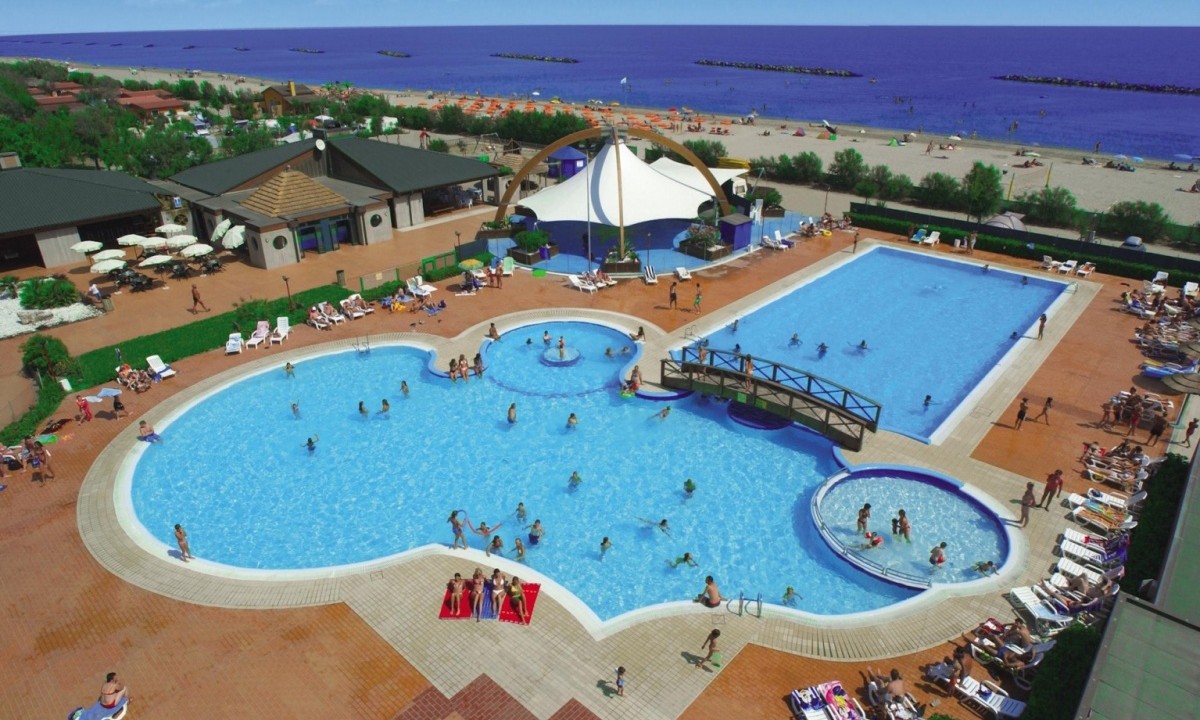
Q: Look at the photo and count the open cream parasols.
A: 11